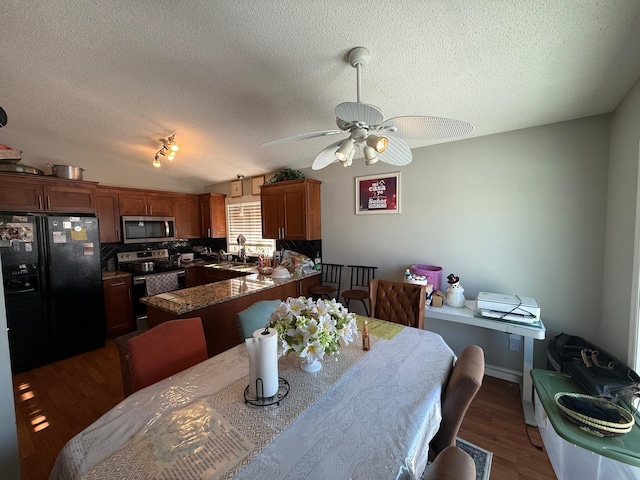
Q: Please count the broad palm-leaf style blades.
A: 5